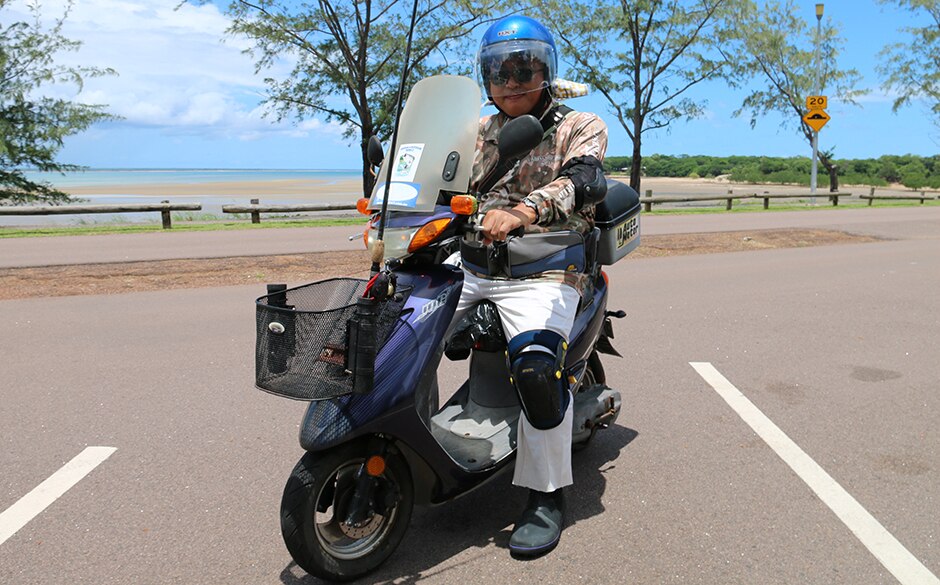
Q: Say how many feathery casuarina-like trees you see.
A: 5